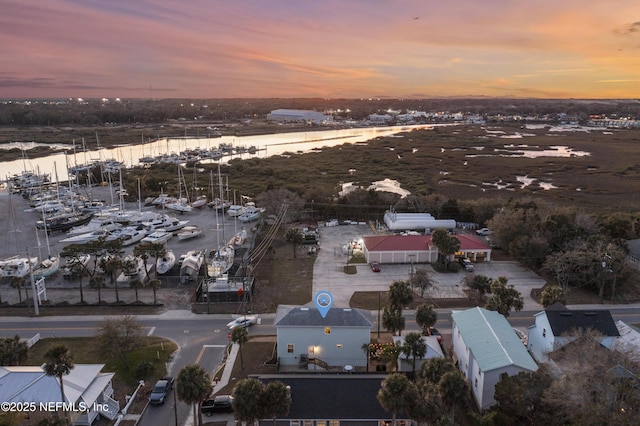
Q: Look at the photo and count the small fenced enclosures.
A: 1